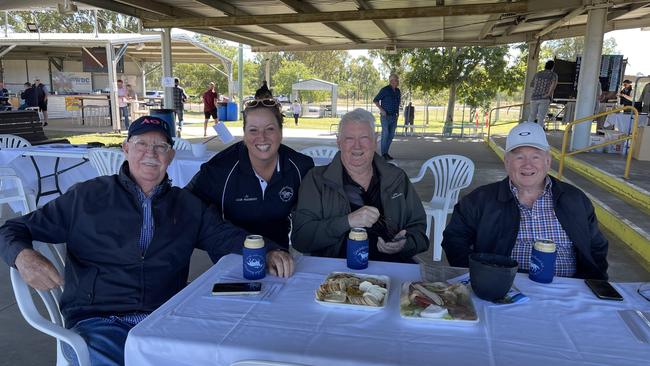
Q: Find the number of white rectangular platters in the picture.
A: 2